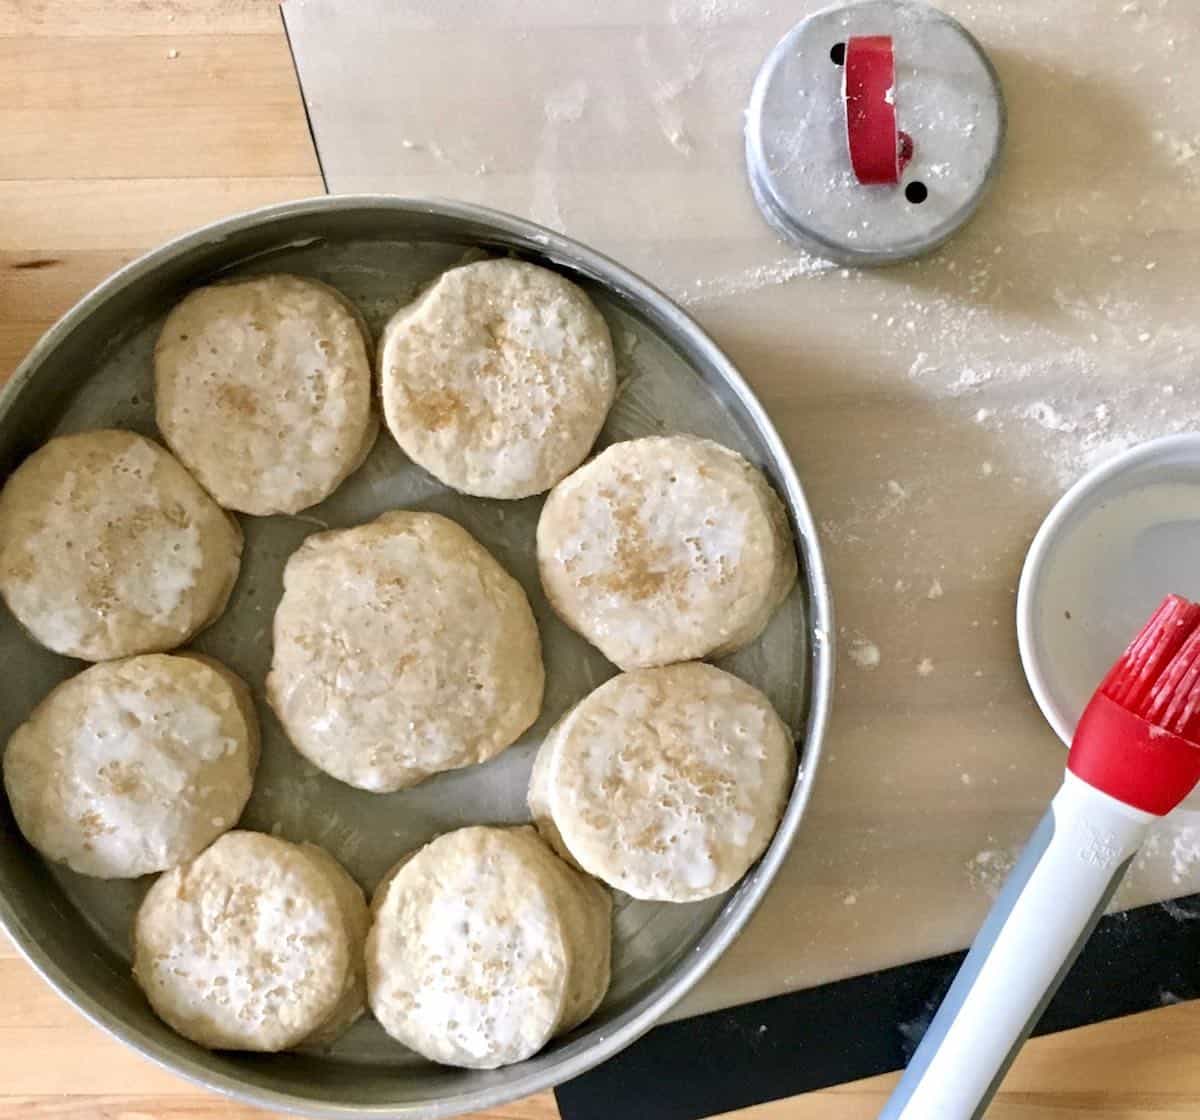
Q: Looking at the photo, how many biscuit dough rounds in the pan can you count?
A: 9